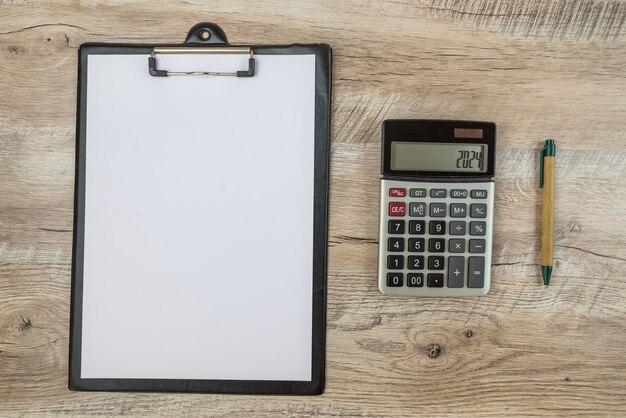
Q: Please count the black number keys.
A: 11